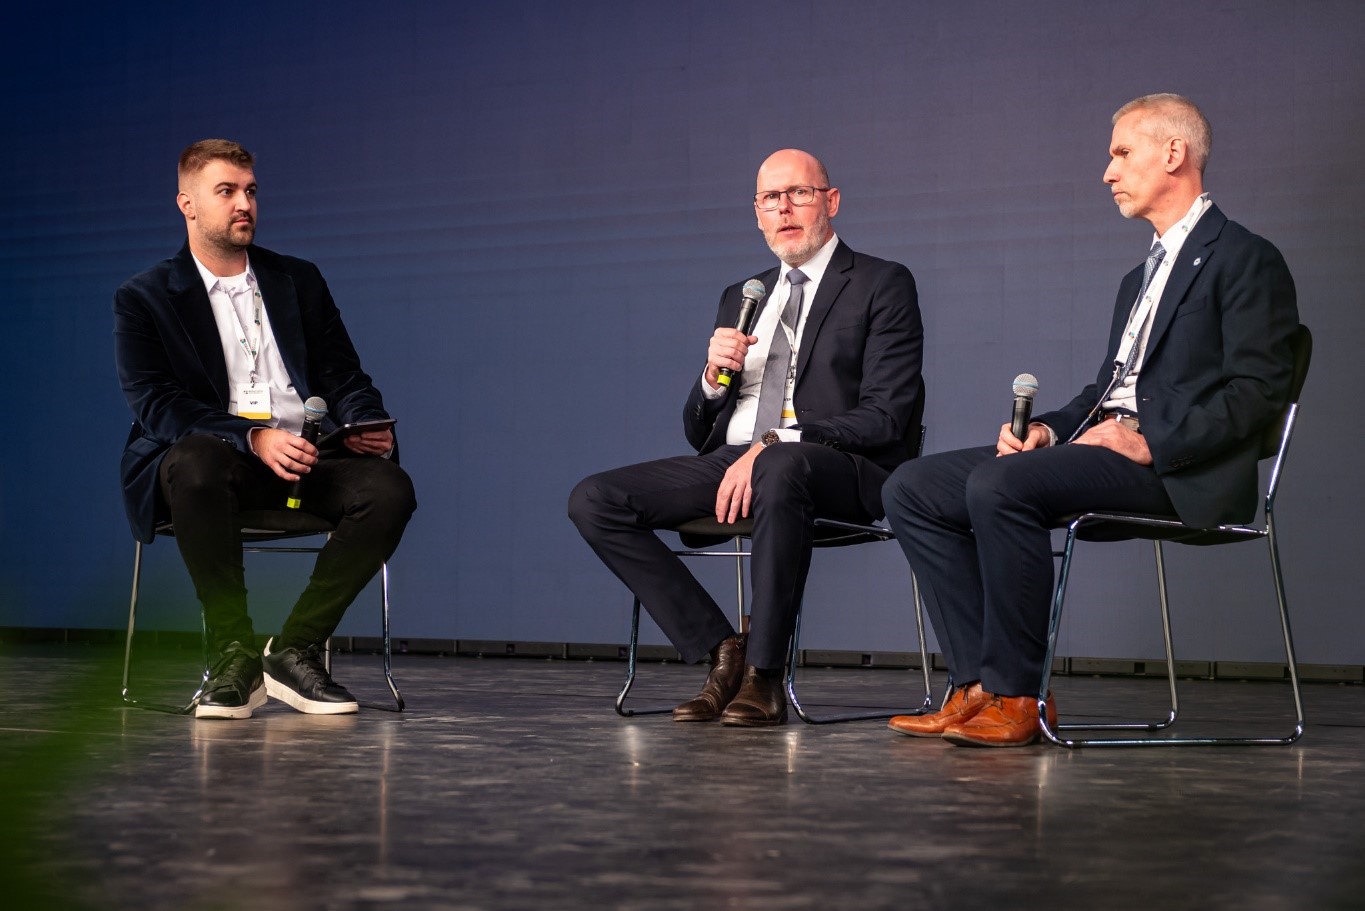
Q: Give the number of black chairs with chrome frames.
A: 3